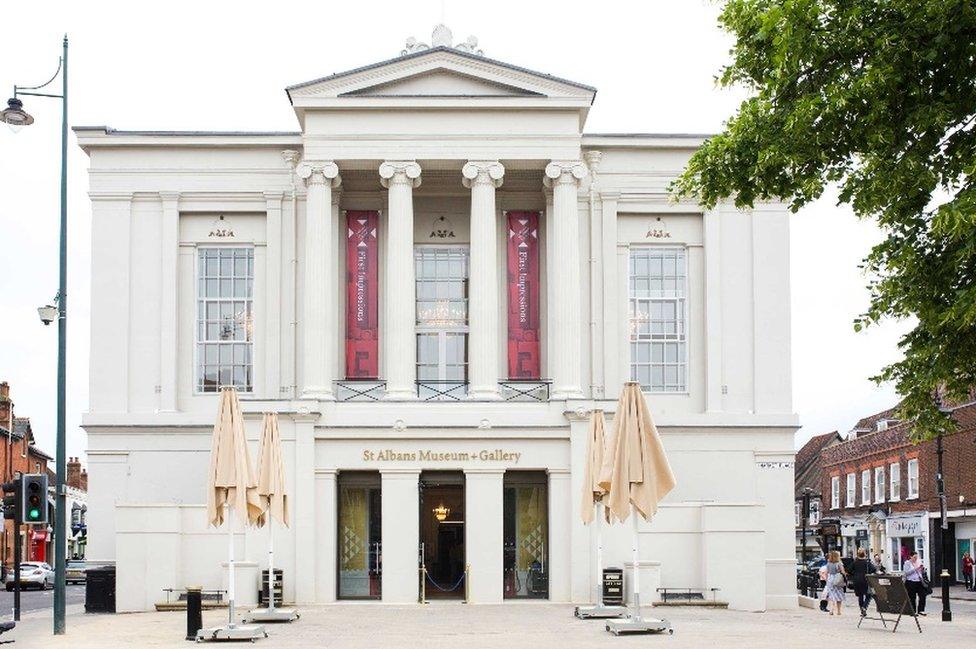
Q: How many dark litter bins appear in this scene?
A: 3